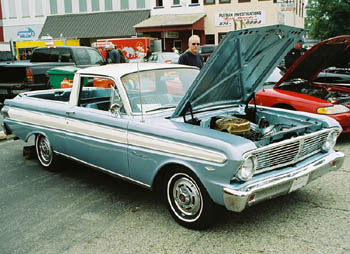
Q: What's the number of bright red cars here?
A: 1